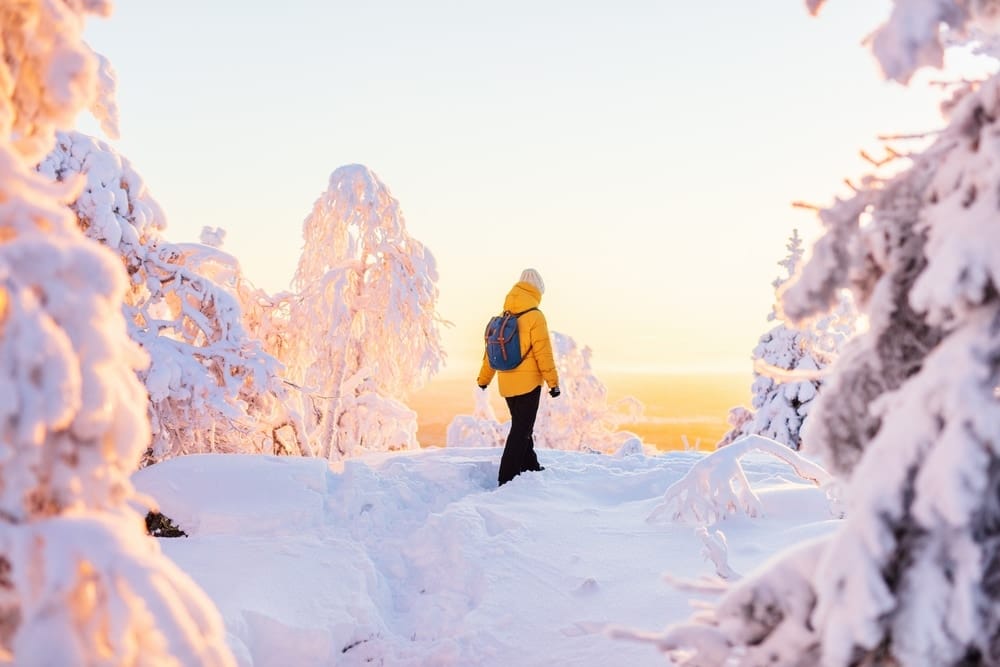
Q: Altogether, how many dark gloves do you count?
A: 2